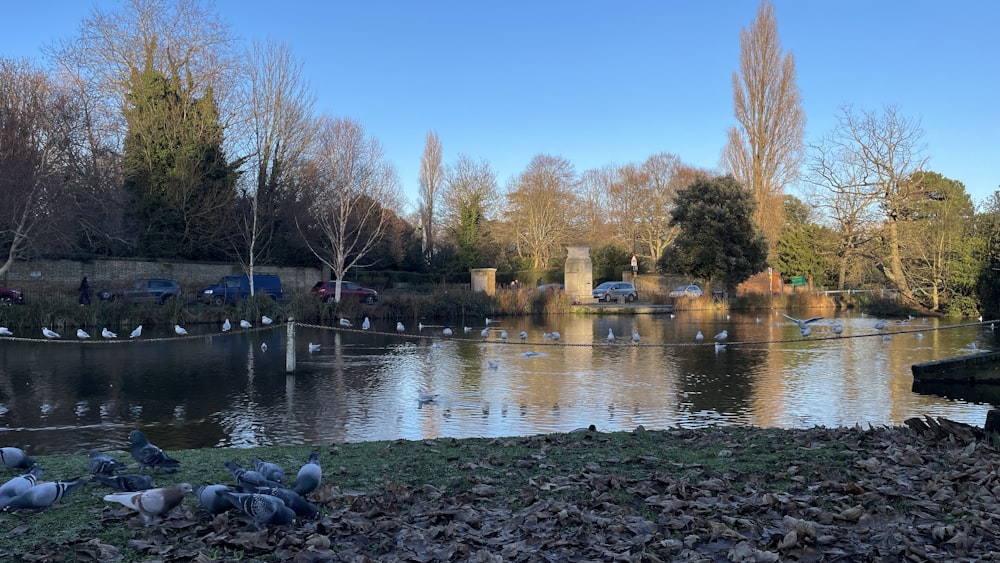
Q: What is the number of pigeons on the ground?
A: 13